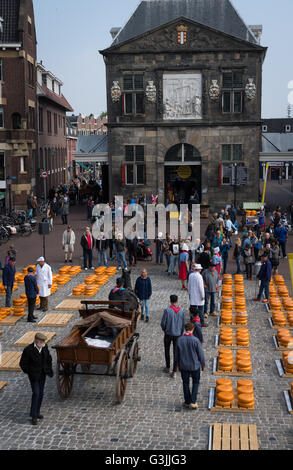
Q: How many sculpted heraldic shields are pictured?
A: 5